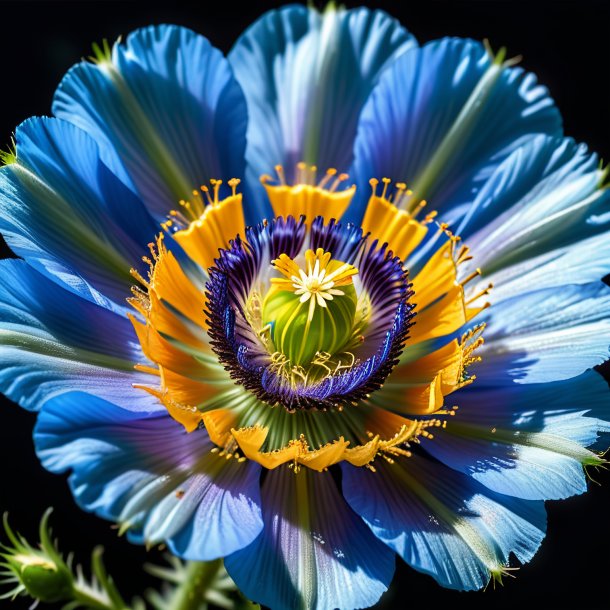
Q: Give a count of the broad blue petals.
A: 11